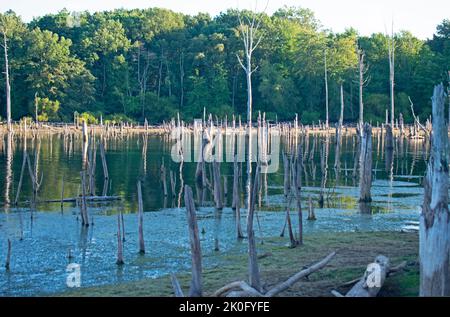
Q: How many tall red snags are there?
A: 0